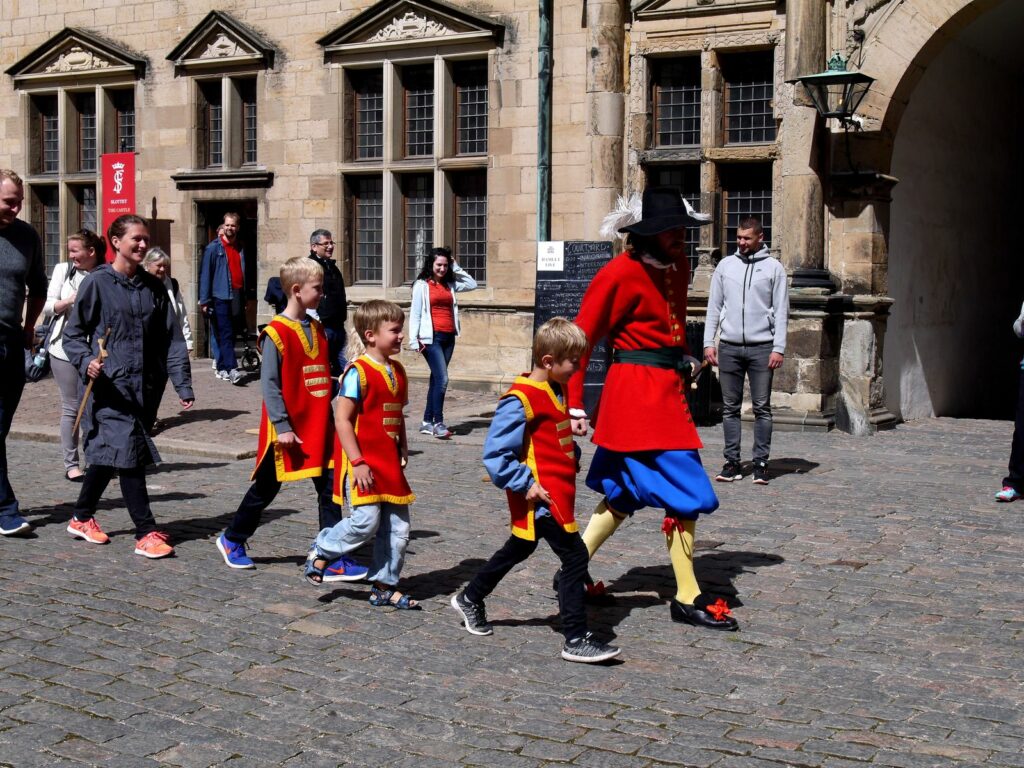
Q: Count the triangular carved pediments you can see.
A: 3